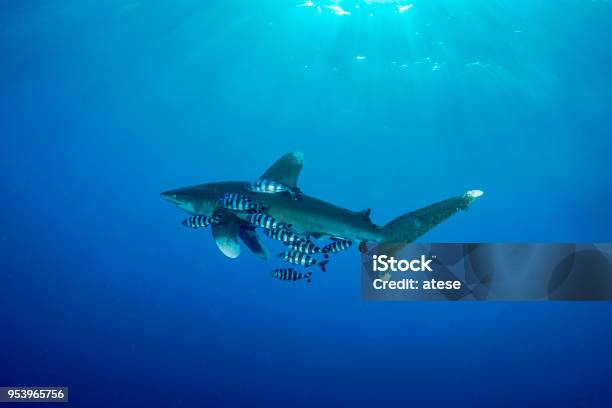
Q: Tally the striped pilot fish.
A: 9